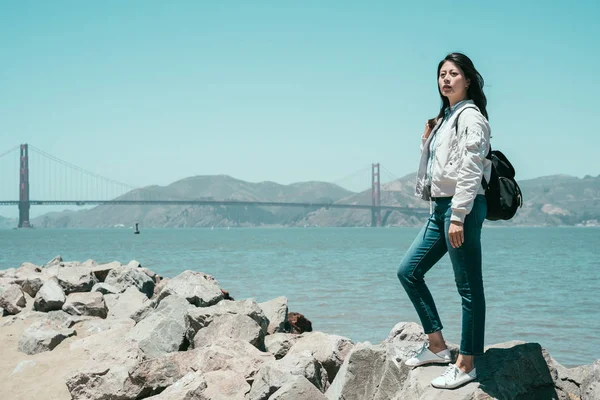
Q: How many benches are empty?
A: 0